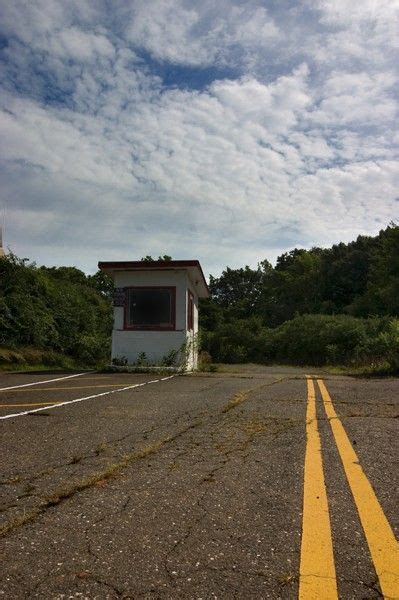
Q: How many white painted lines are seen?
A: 2